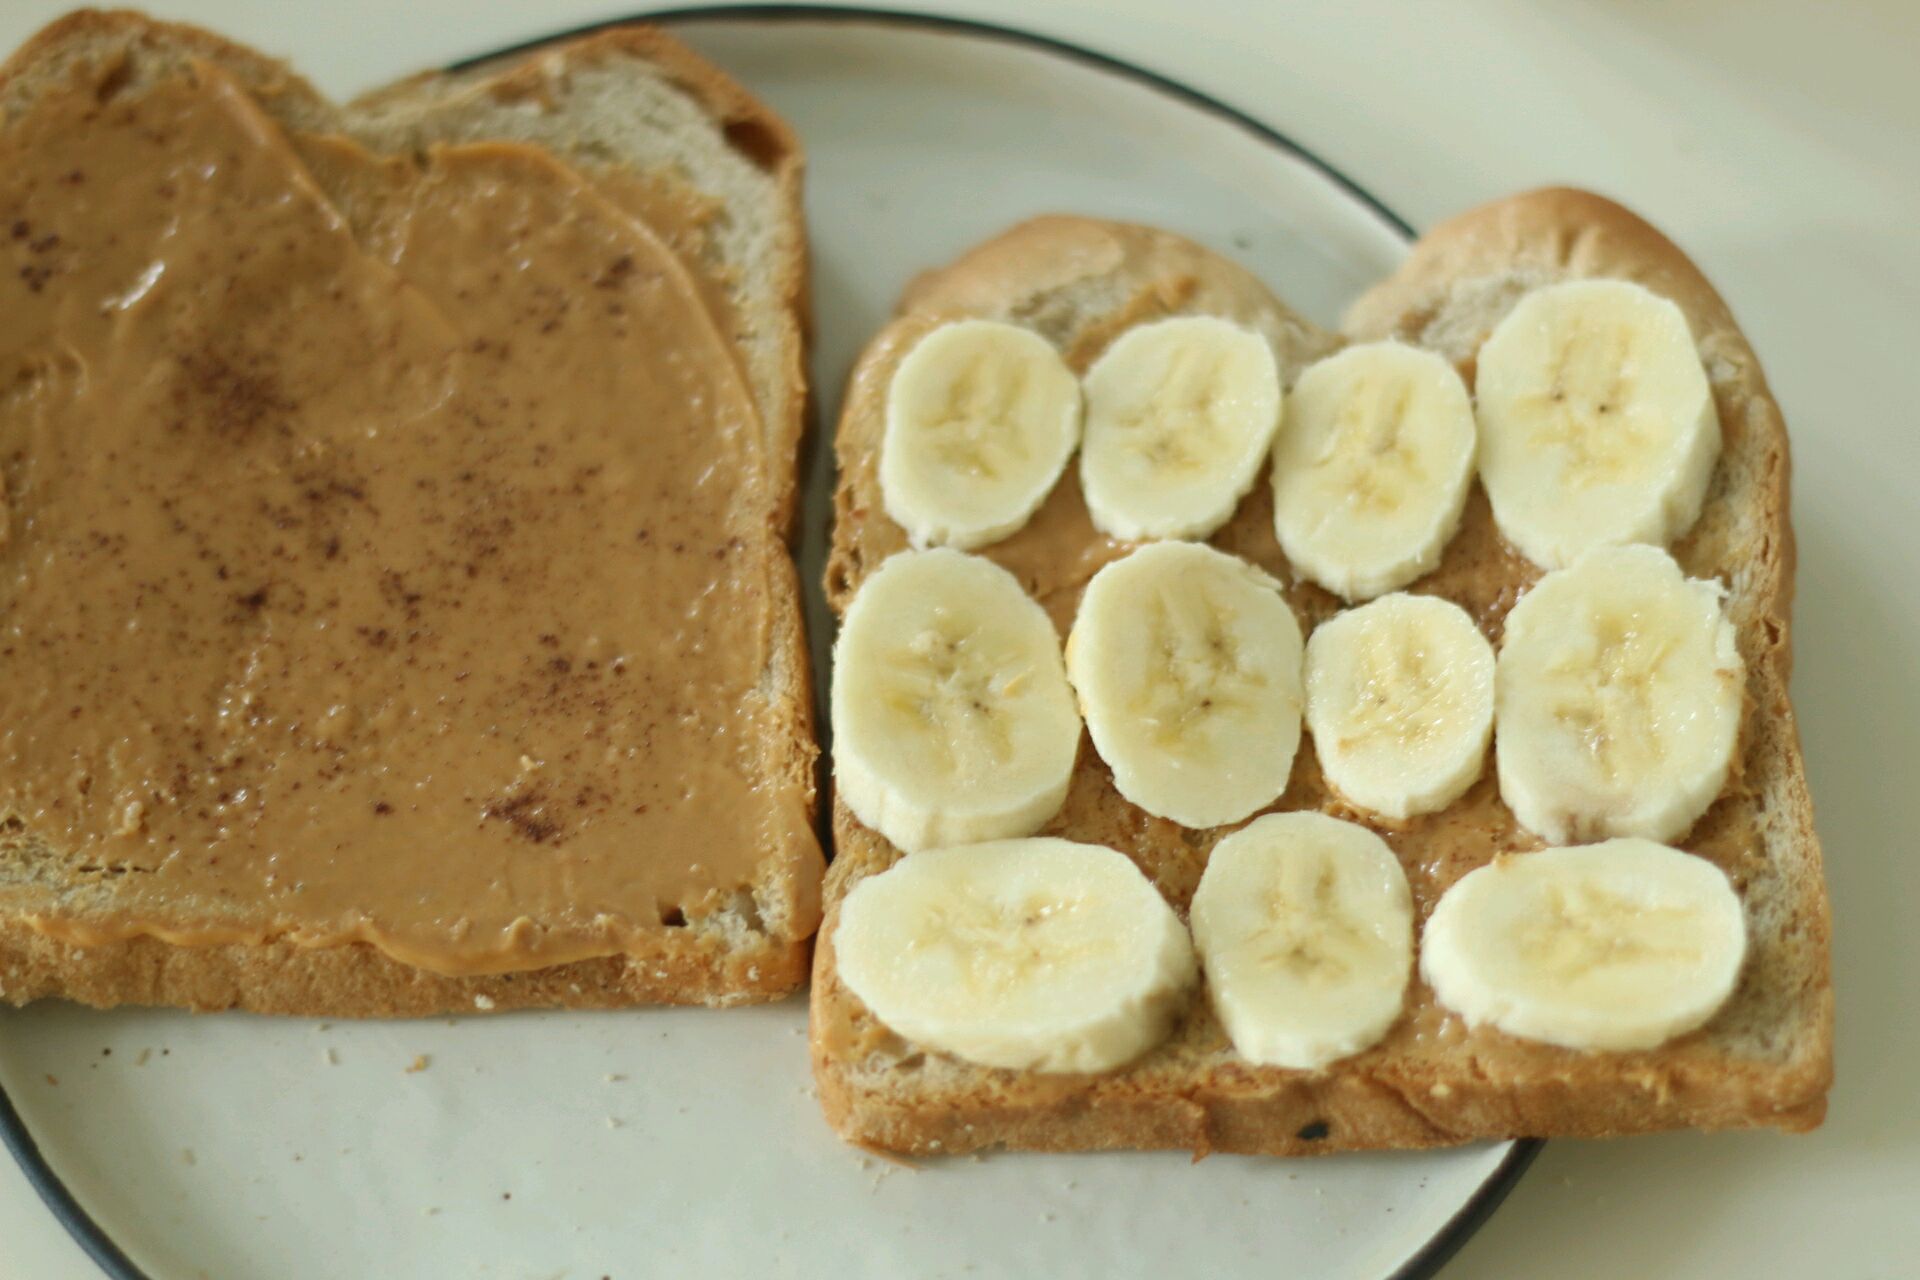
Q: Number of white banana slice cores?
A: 11